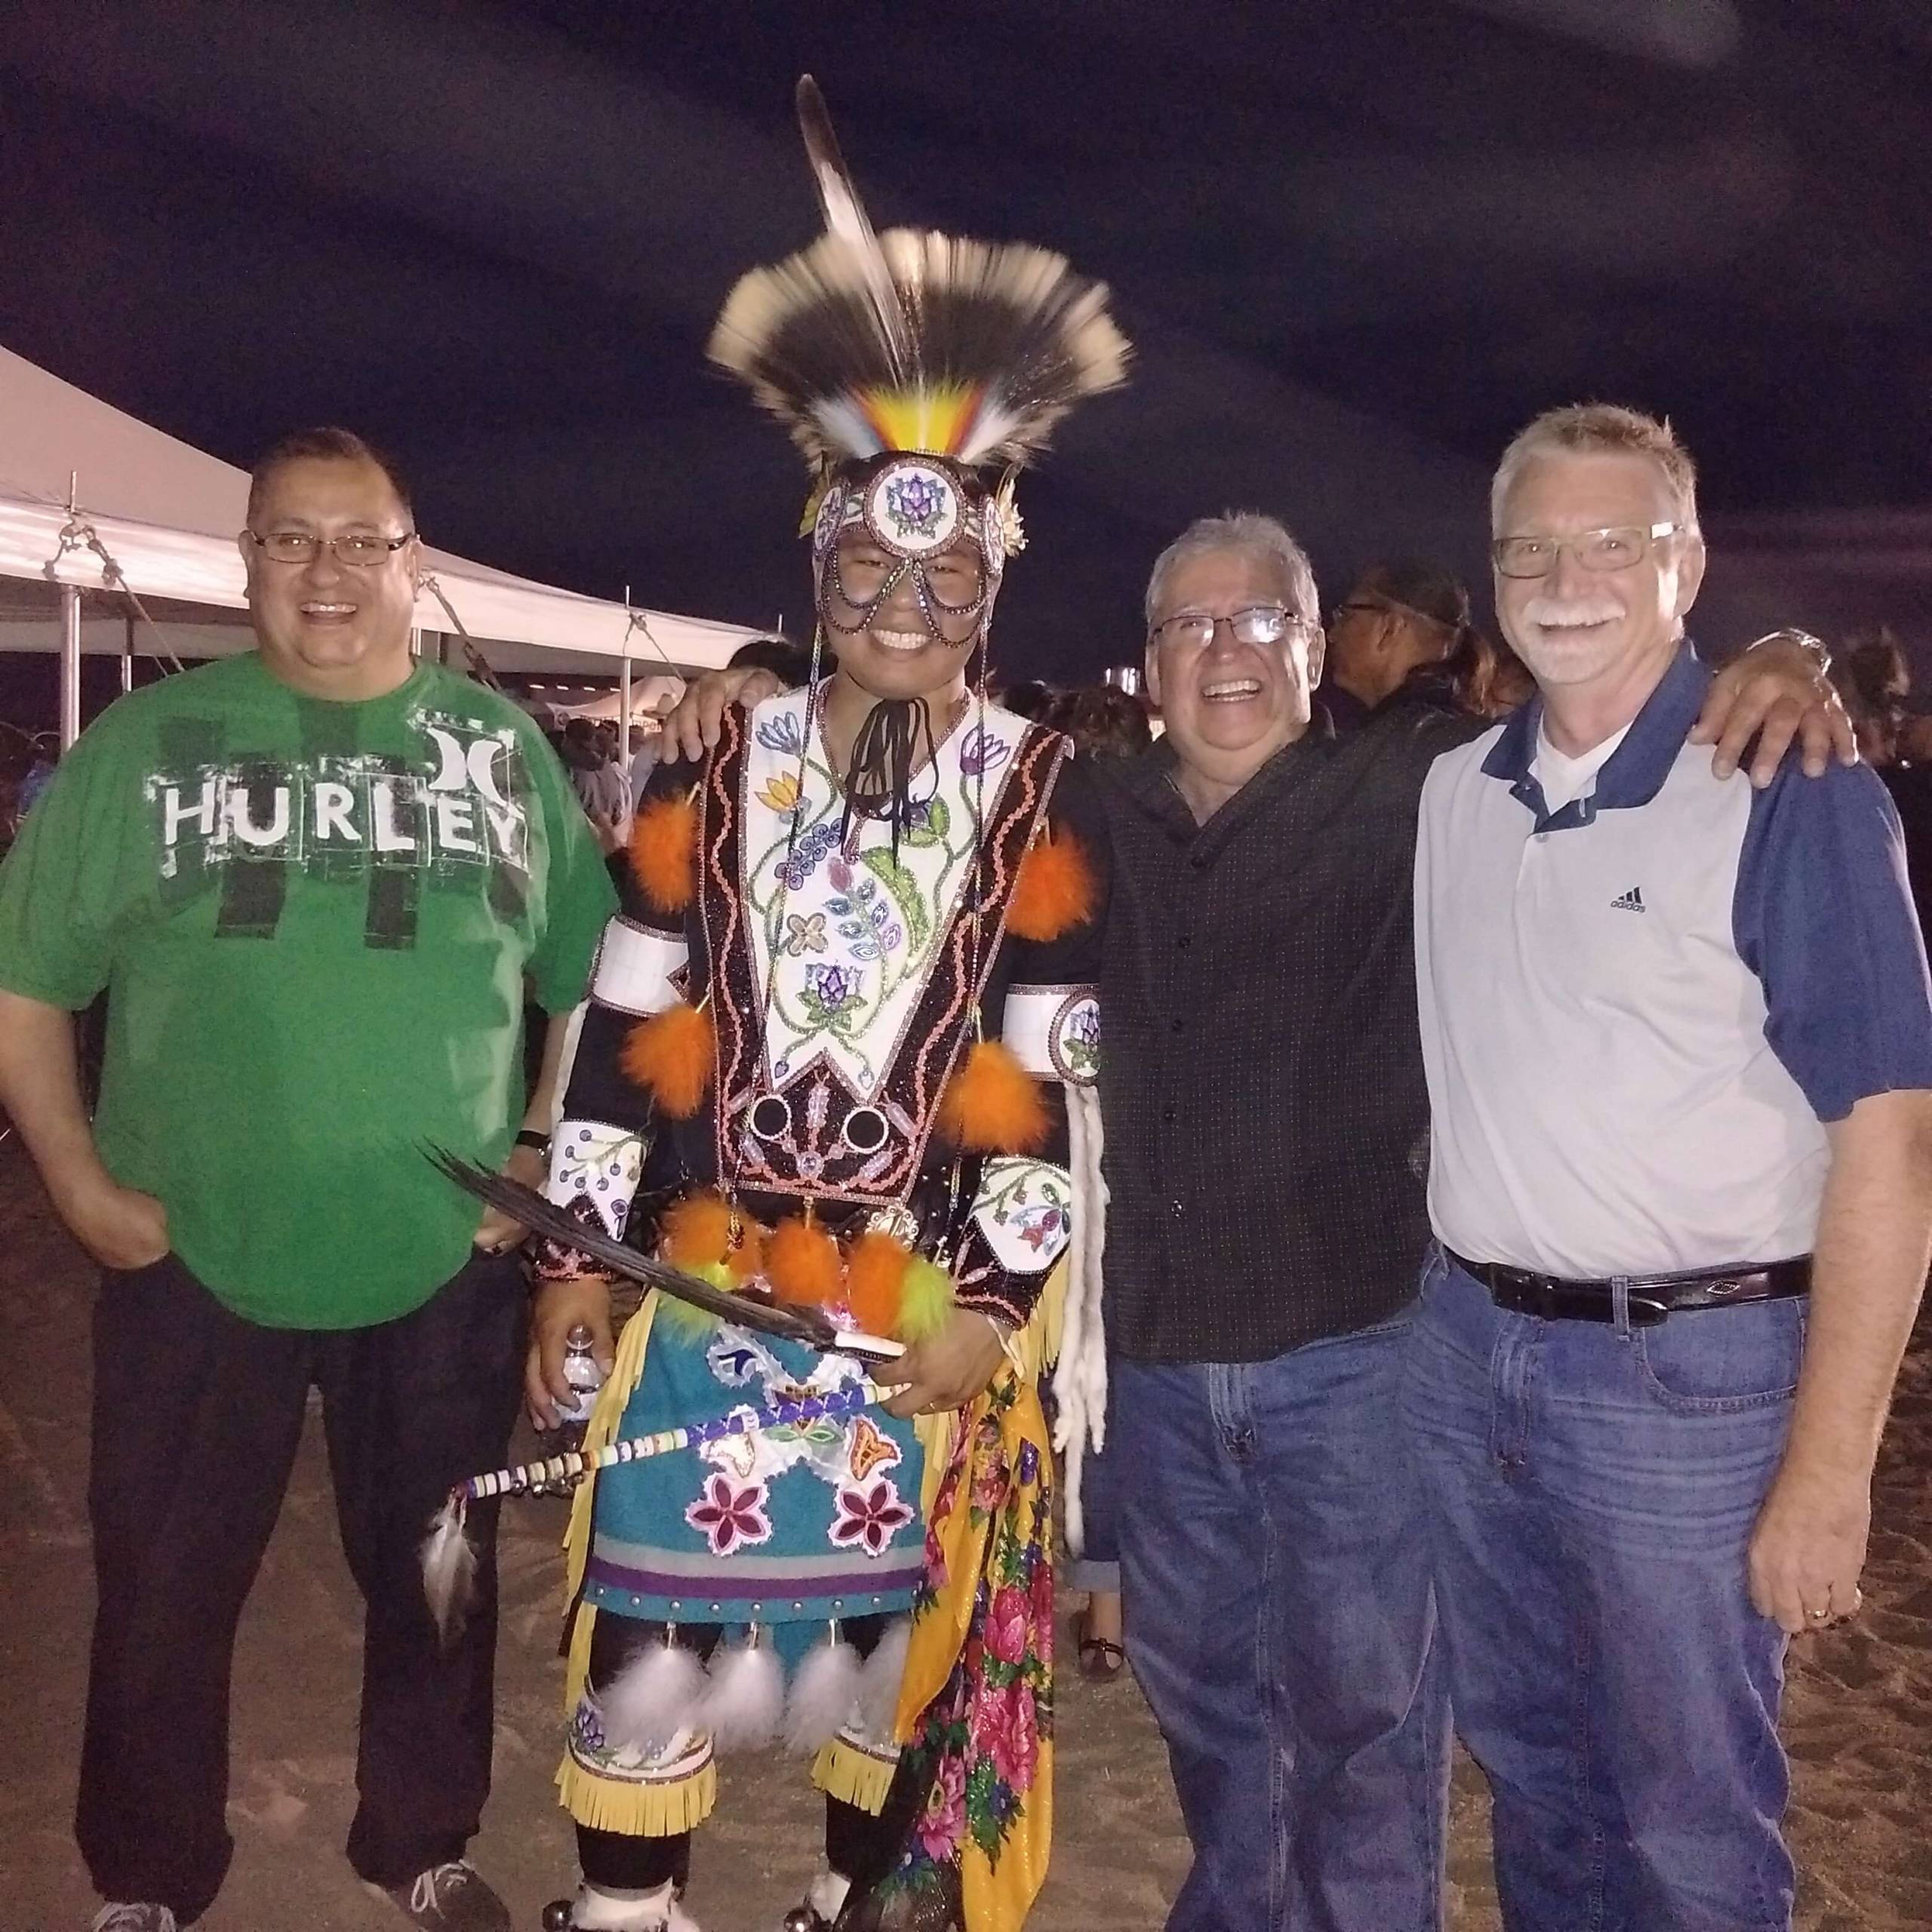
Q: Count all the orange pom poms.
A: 7